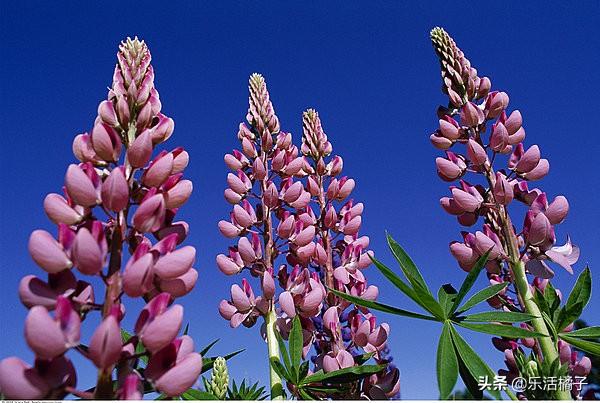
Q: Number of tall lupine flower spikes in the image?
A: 4